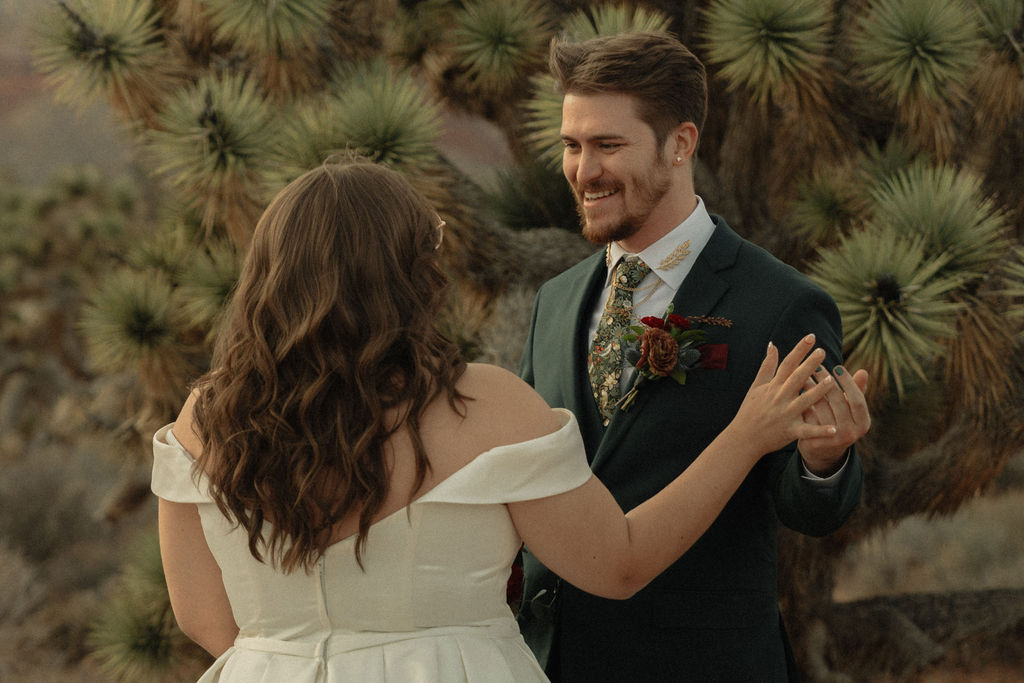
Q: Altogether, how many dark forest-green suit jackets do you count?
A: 1